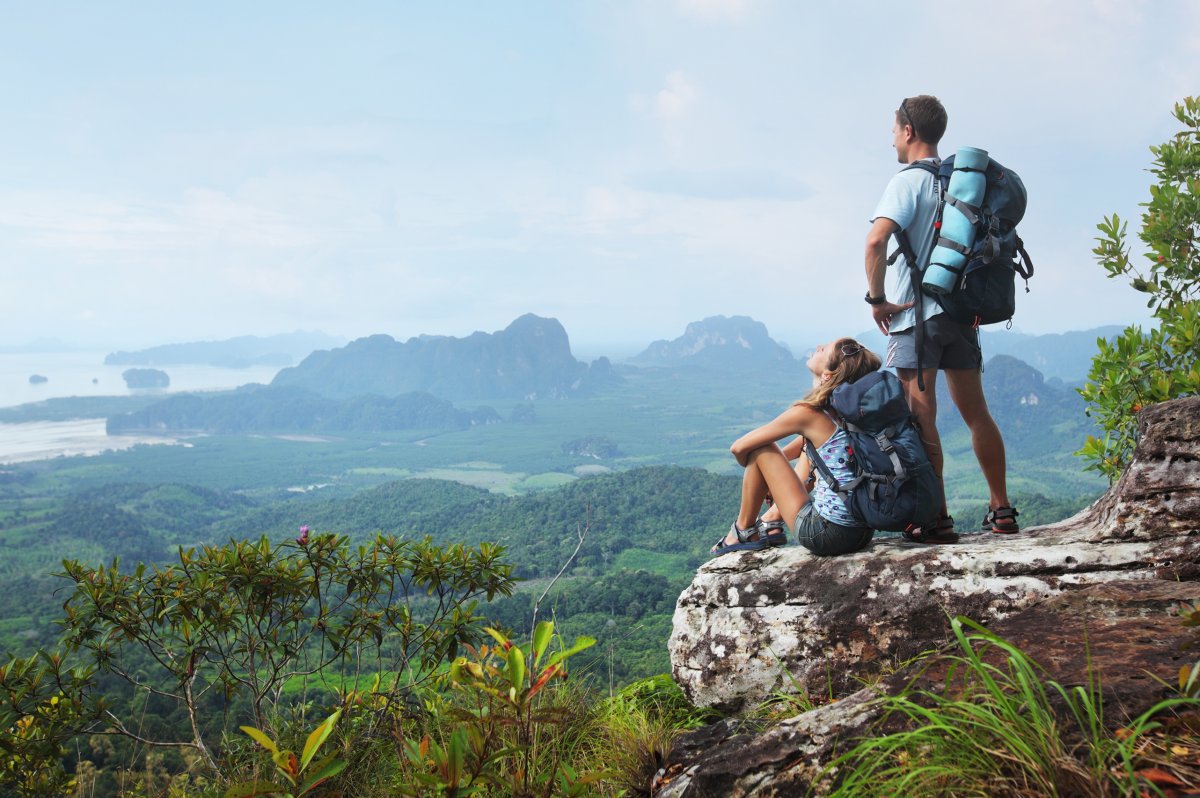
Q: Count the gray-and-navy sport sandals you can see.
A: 2